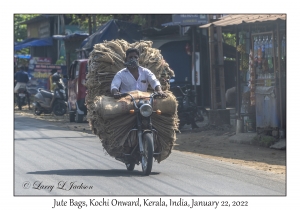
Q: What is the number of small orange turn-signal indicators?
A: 2